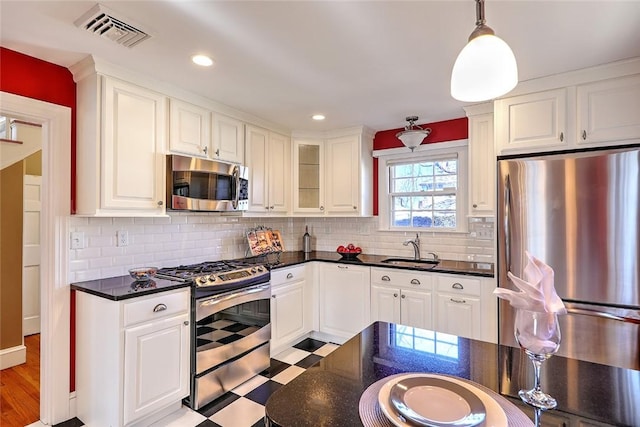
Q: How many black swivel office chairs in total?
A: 0